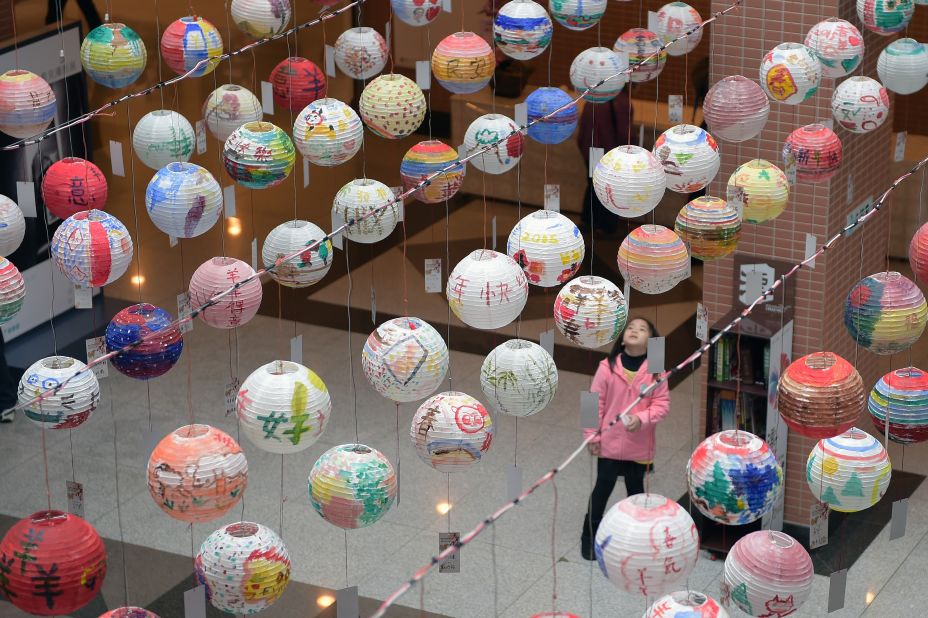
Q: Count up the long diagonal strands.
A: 3